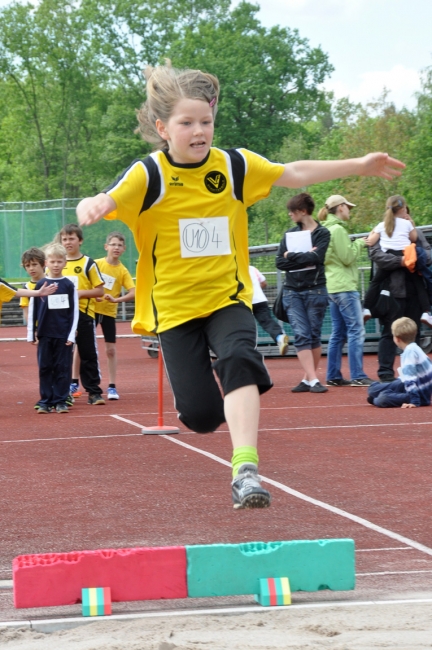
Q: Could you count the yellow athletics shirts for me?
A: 5